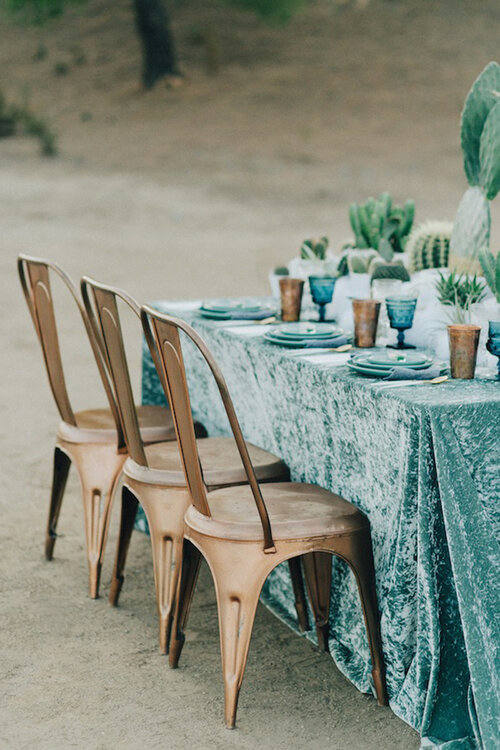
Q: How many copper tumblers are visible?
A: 3